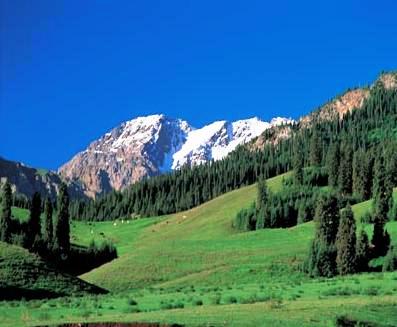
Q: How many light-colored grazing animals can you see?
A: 5